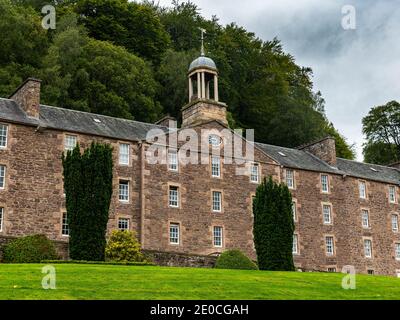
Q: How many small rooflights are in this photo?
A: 3